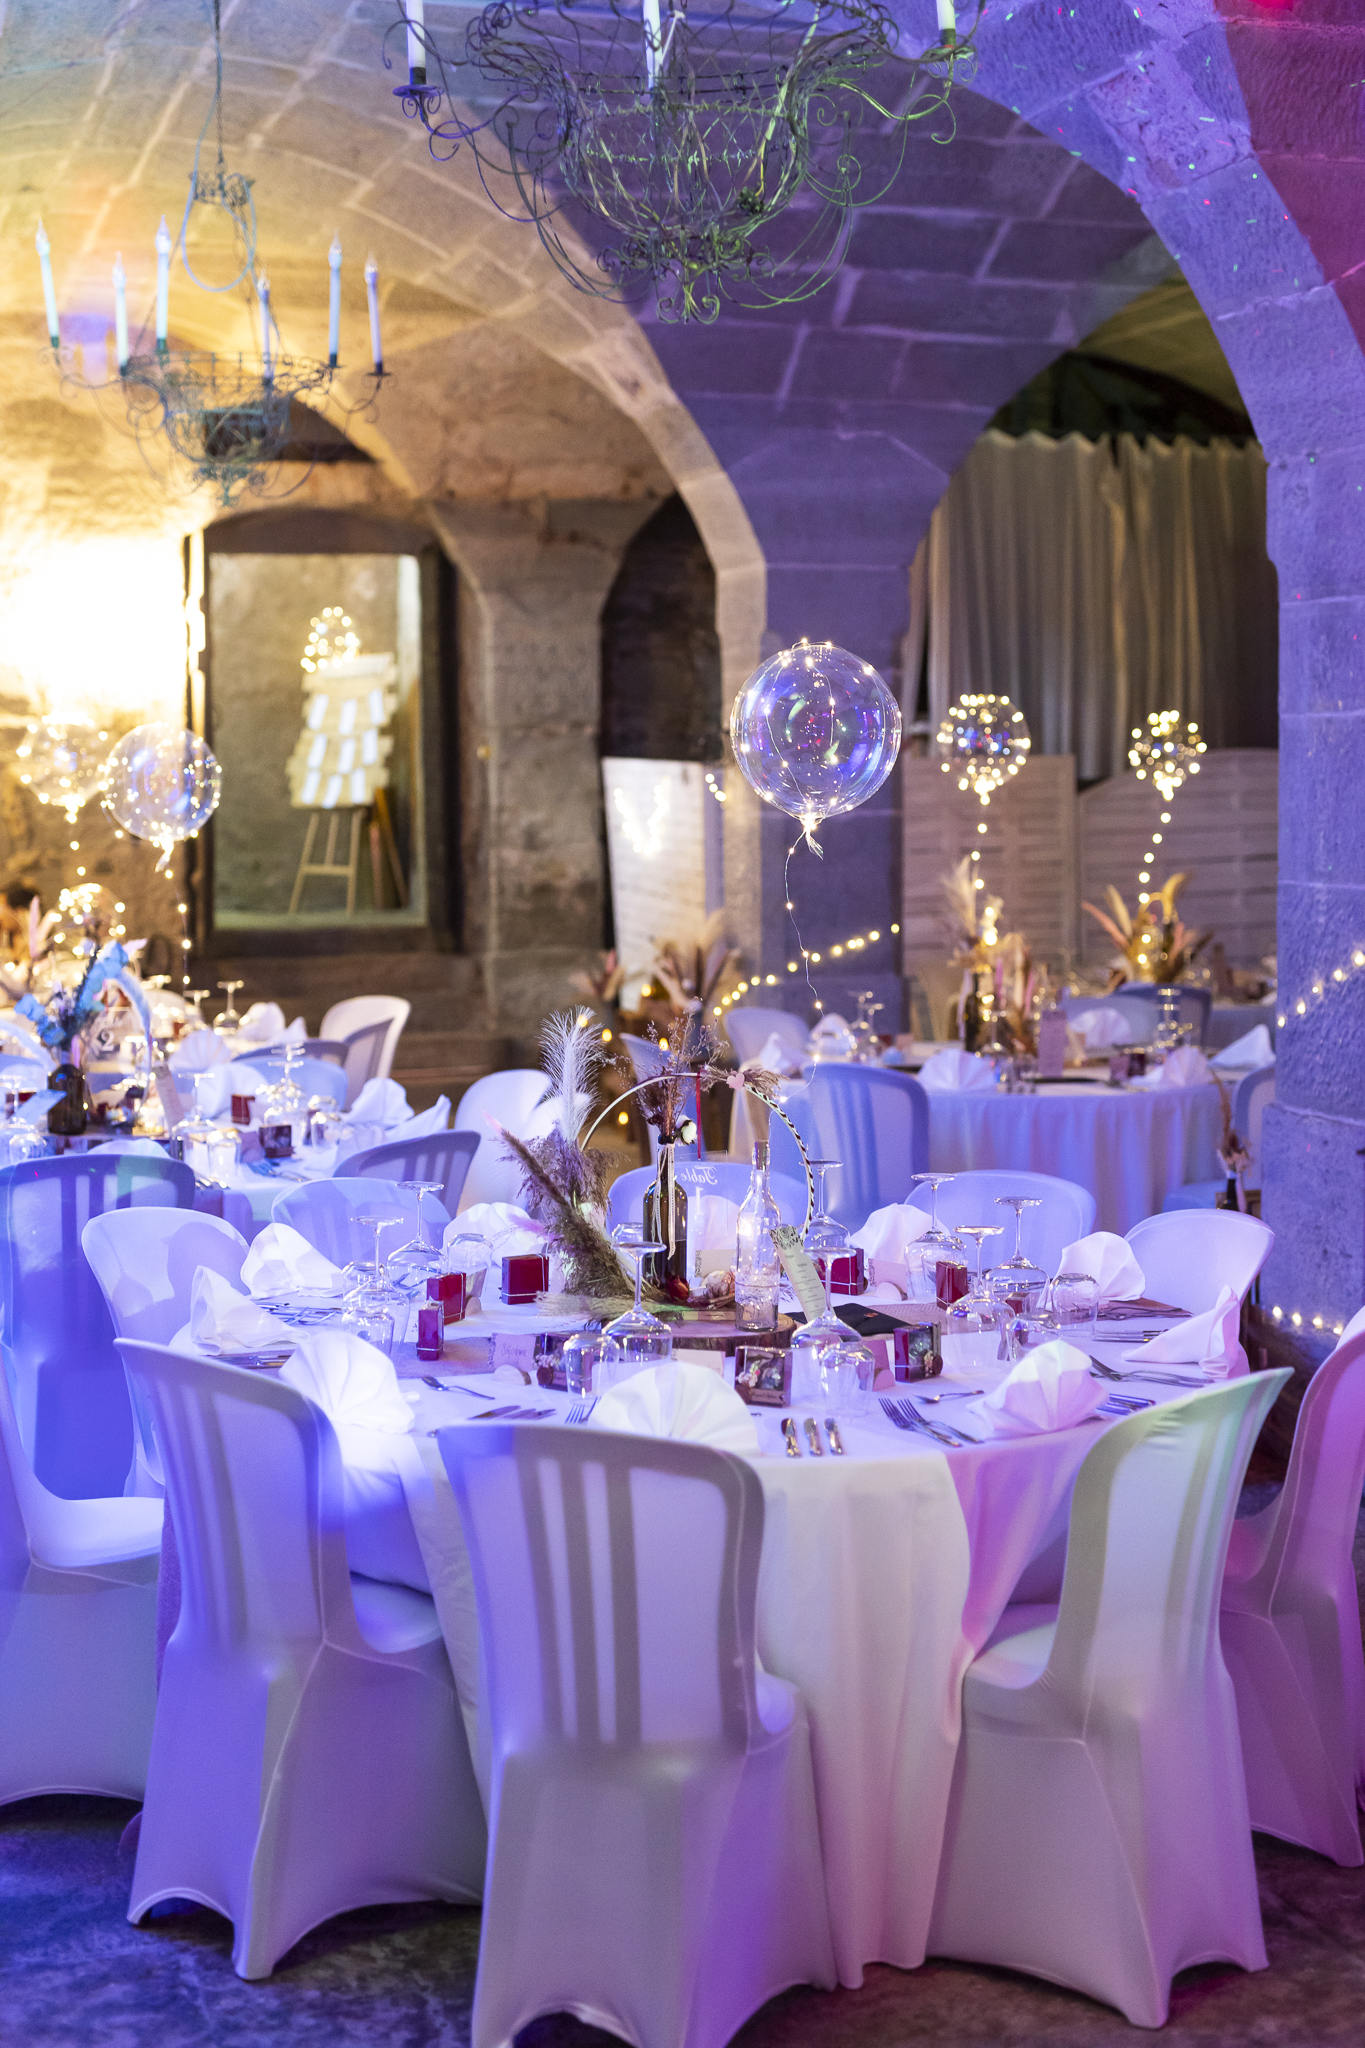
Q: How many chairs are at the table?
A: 10